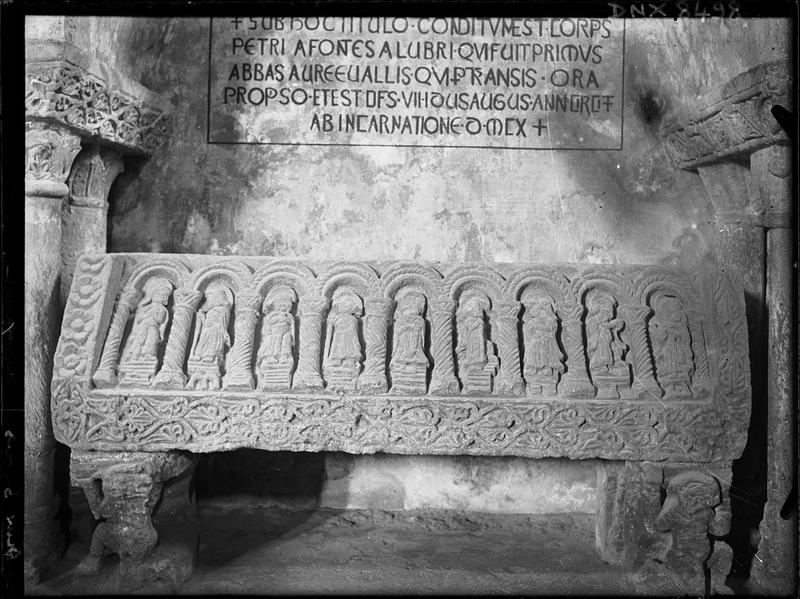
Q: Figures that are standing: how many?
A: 9